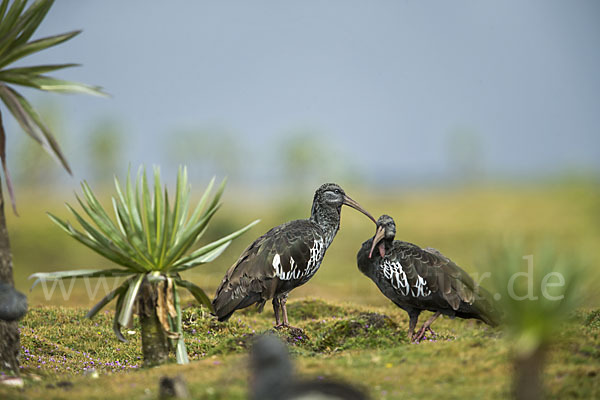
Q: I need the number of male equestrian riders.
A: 0